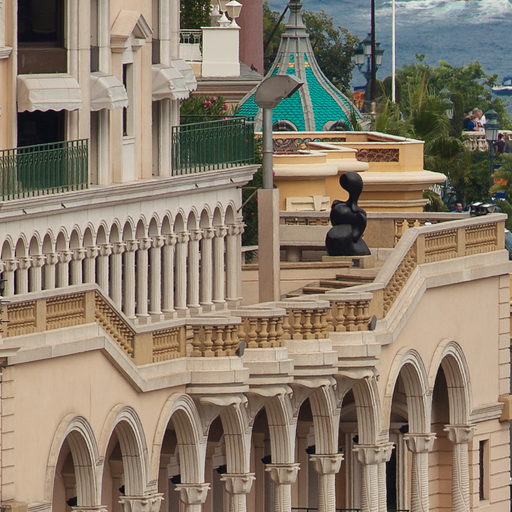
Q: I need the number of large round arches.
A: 9